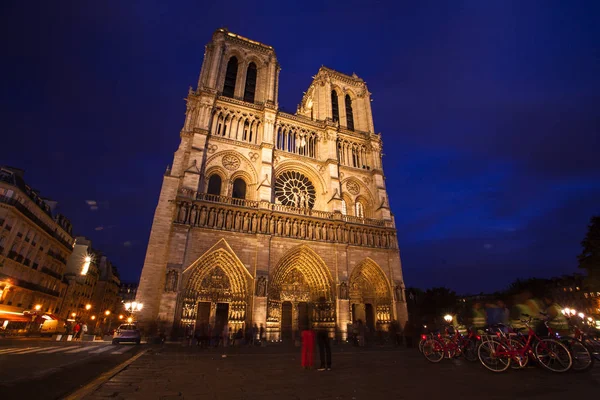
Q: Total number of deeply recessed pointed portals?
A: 3